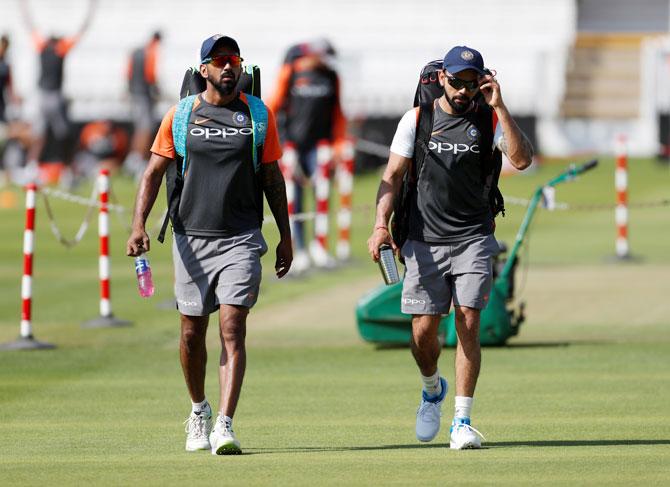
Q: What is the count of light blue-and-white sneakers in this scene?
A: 2